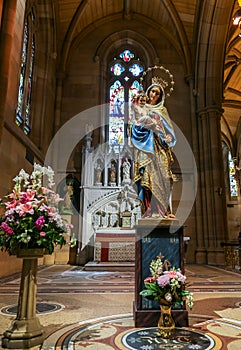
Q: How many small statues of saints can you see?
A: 3